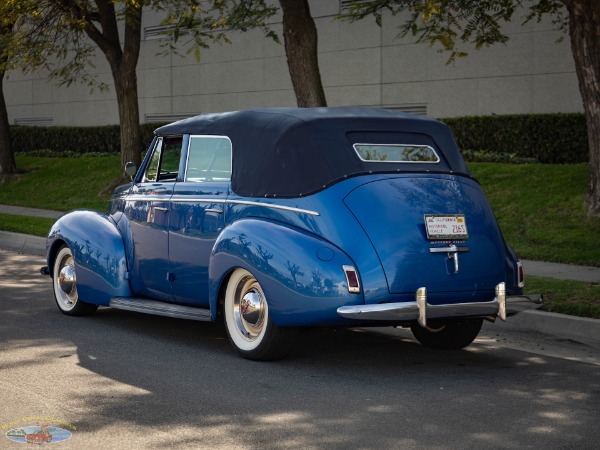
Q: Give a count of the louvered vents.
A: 5